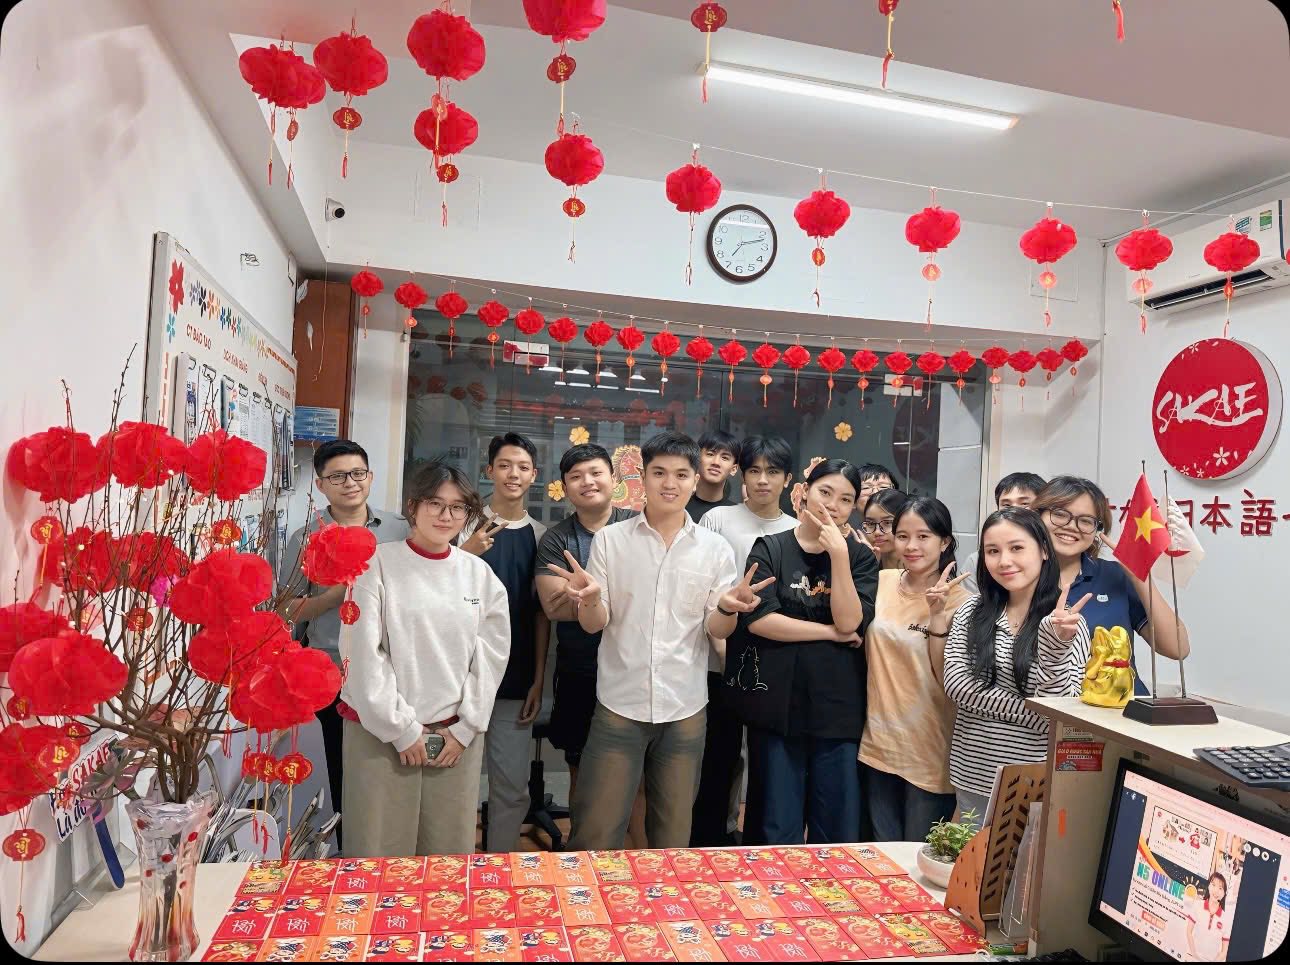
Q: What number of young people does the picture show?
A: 14